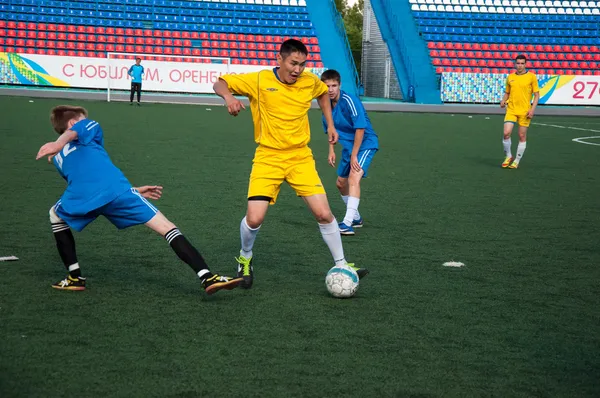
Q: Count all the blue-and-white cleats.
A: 2